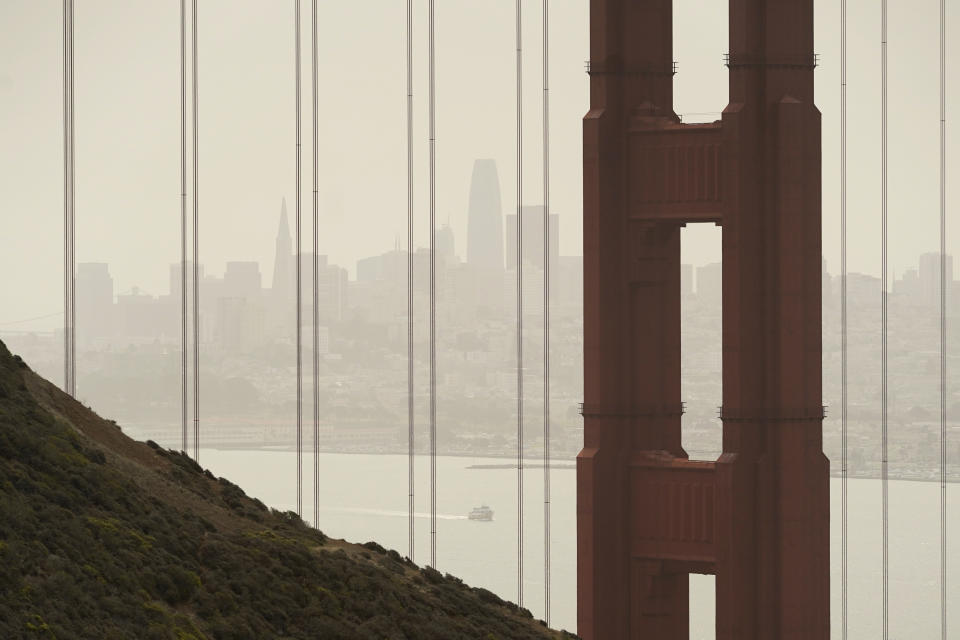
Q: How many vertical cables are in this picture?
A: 13